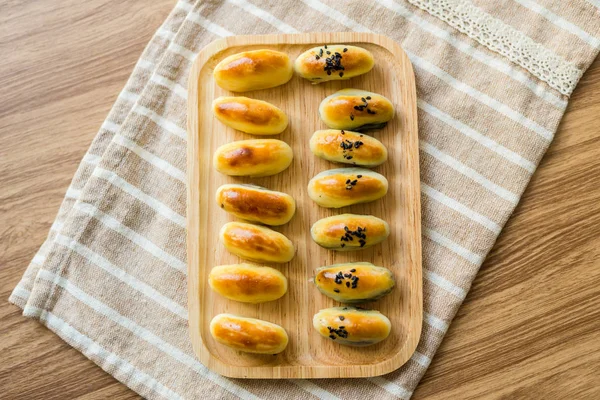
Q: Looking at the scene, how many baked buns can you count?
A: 14